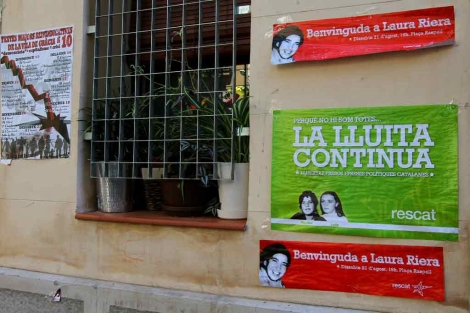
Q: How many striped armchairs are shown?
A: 0